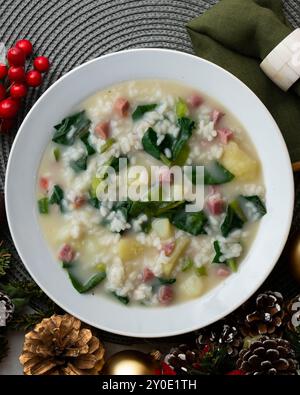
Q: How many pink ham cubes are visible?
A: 14